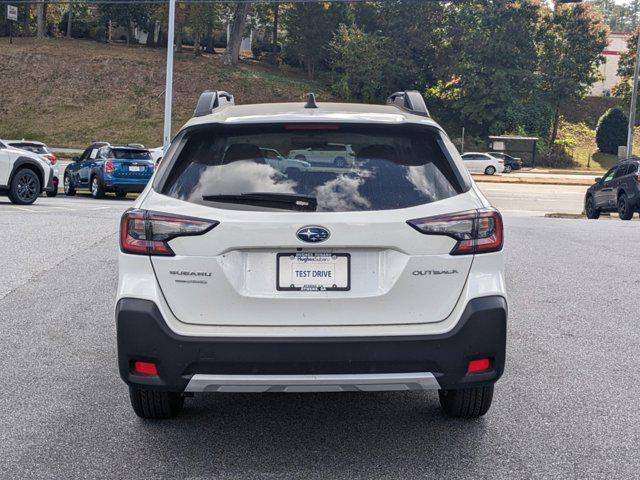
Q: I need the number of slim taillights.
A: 2